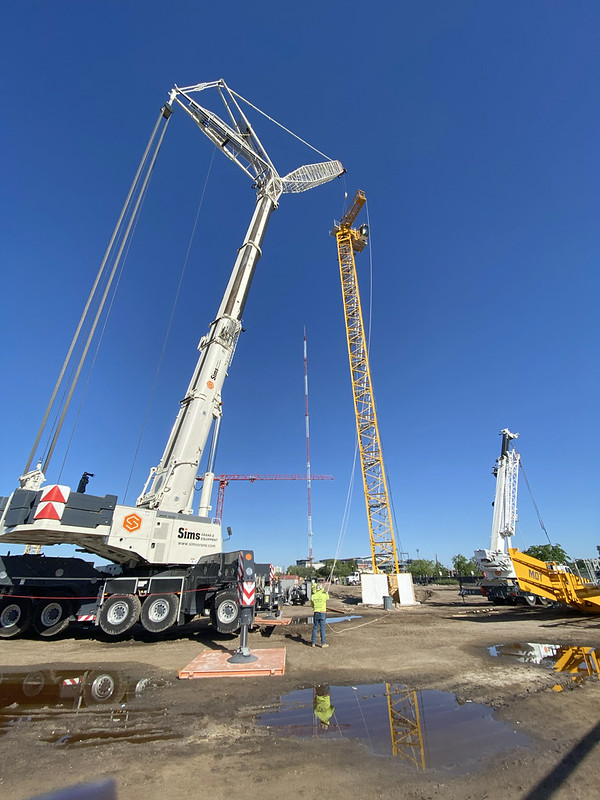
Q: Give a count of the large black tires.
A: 5